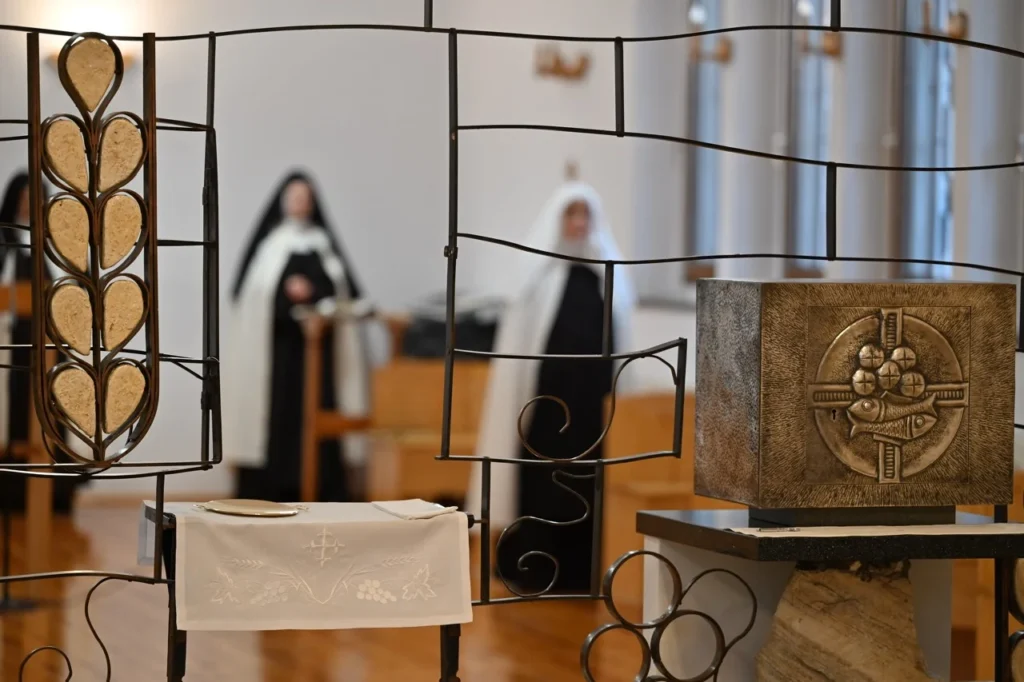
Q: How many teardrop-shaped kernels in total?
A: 9